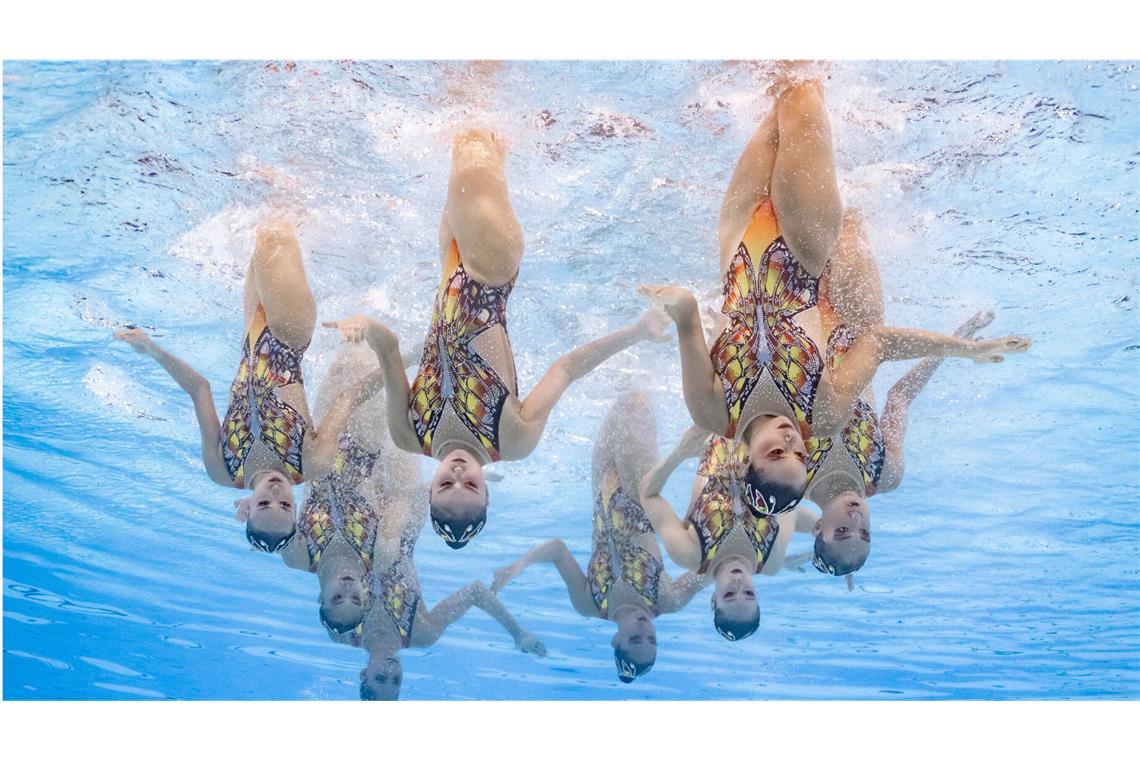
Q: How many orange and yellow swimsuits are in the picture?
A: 8